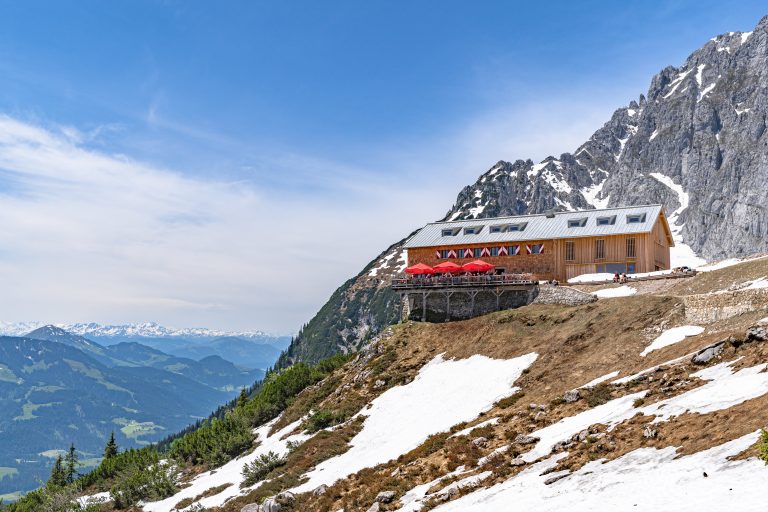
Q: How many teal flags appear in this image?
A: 0